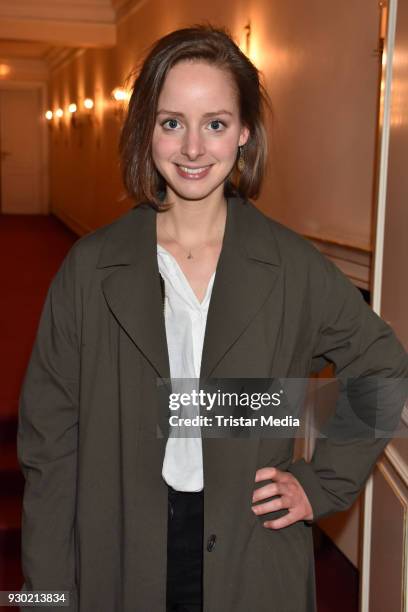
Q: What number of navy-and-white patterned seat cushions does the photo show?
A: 0